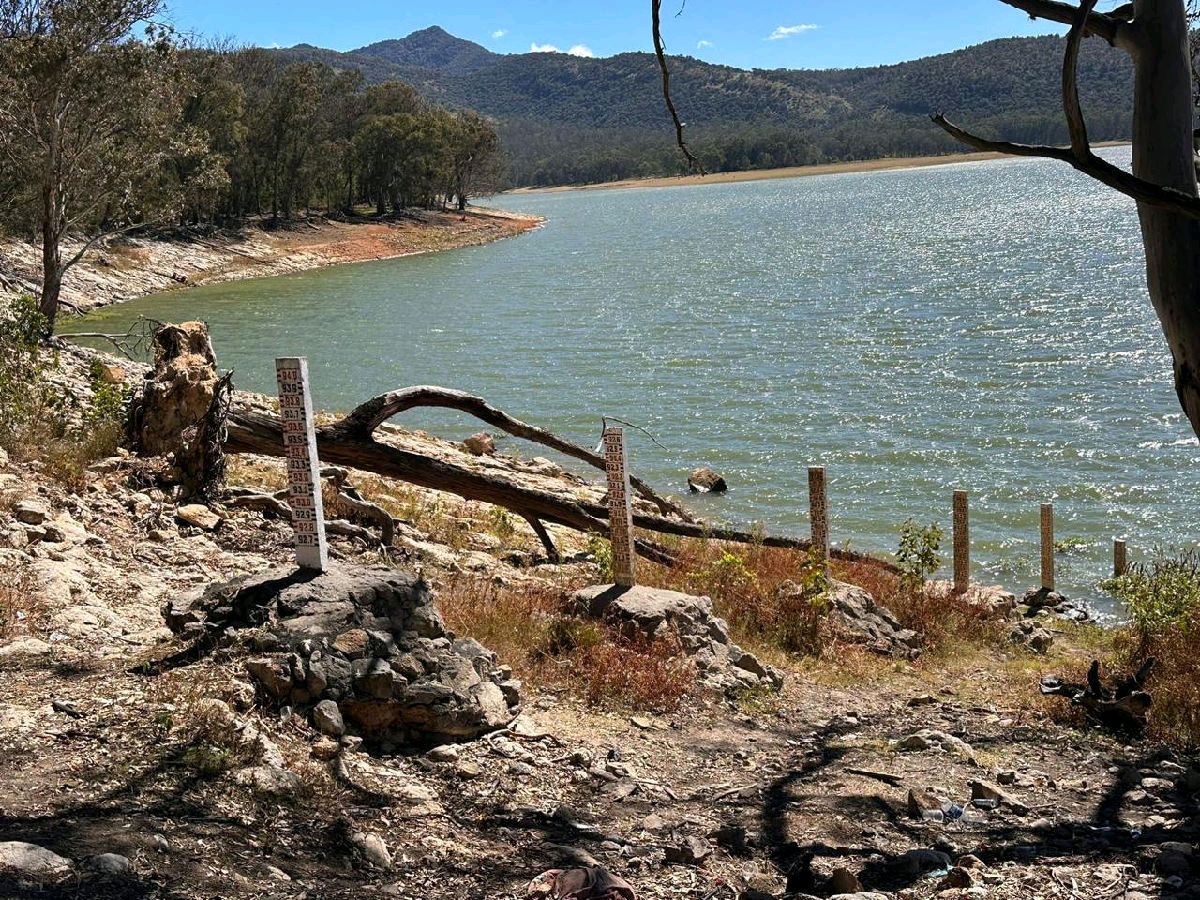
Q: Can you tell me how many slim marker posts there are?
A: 6